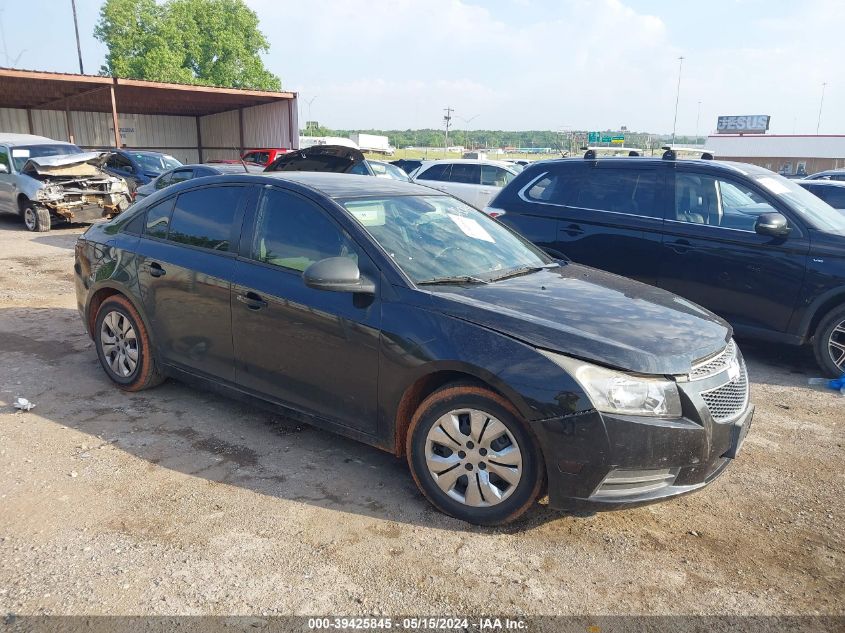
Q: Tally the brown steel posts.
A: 6